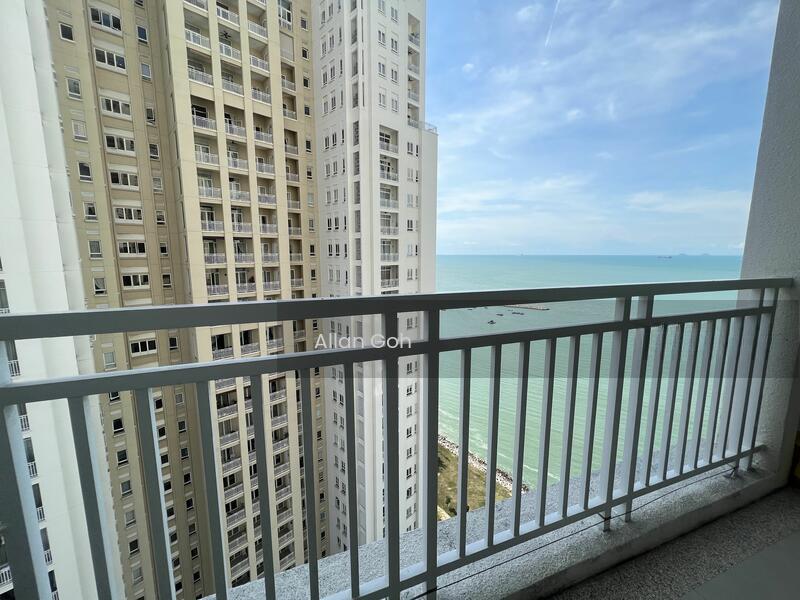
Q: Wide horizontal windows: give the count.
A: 9